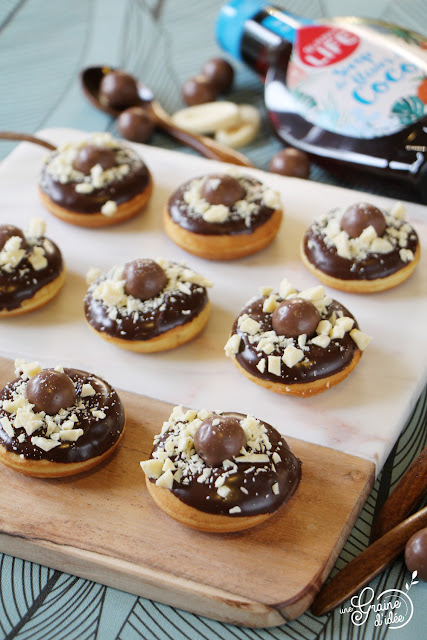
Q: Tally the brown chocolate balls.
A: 14